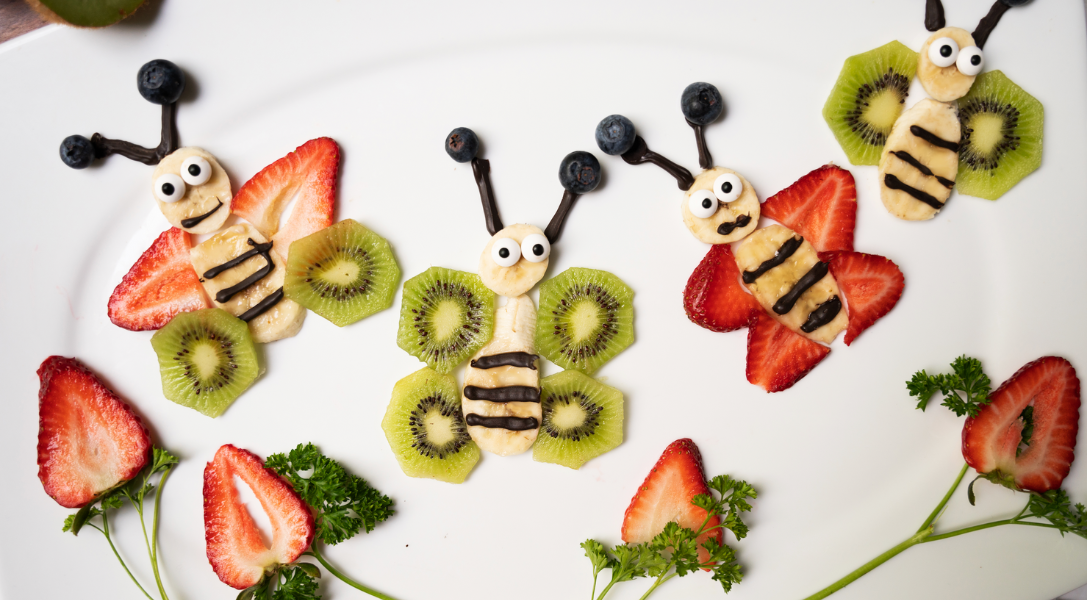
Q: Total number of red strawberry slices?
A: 10